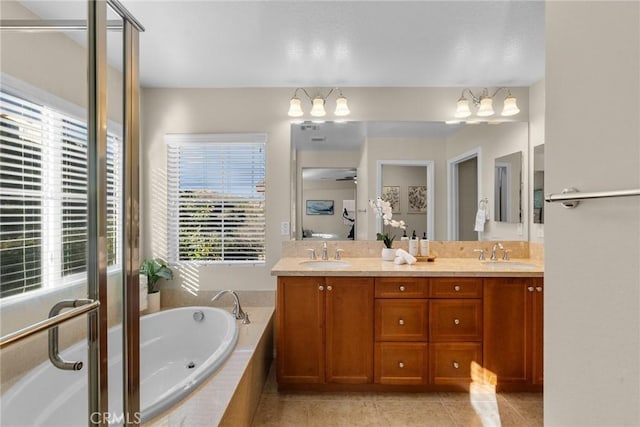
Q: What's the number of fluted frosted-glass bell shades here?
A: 6